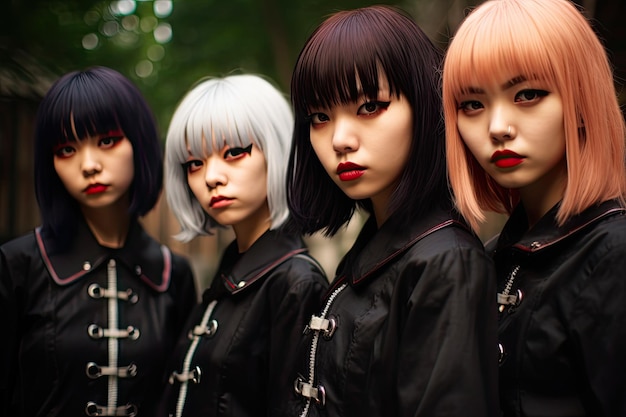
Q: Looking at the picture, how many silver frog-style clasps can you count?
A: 10